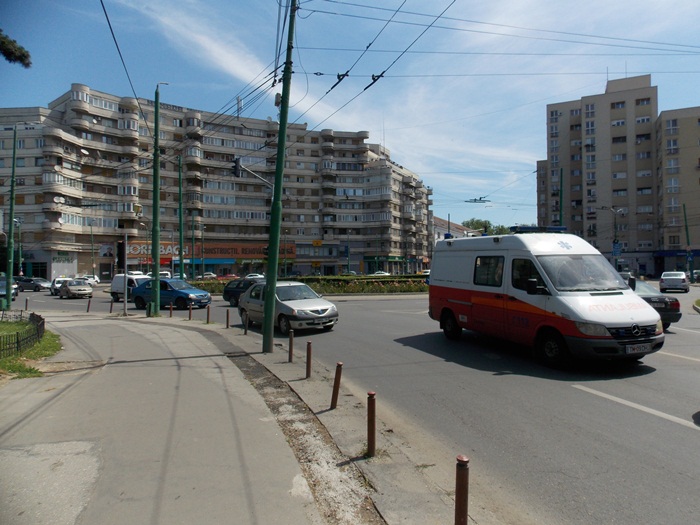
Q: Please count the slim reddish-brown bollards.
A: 13